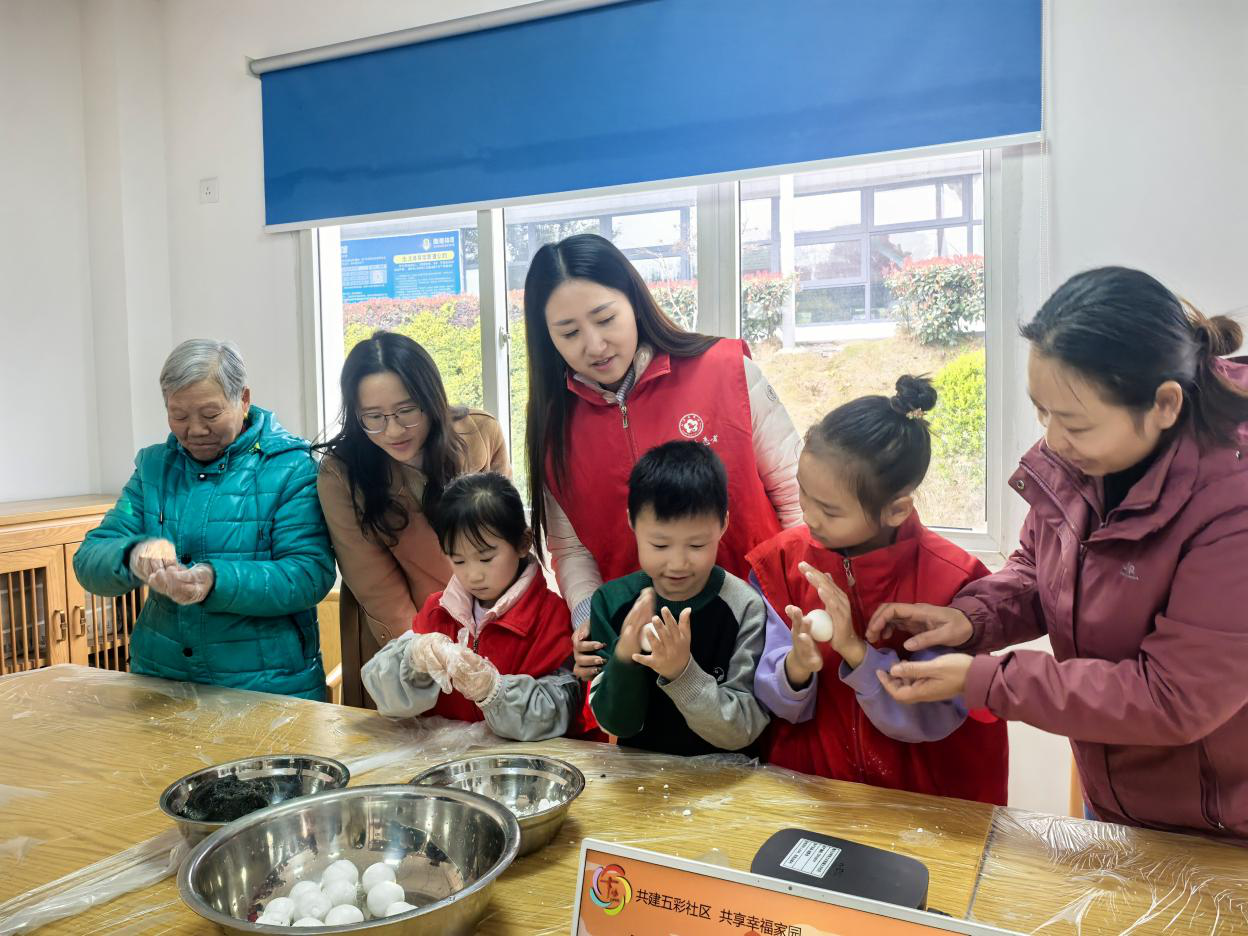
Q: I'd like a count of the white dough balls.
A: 13